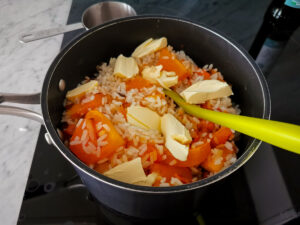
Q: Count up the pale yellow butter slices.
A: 8